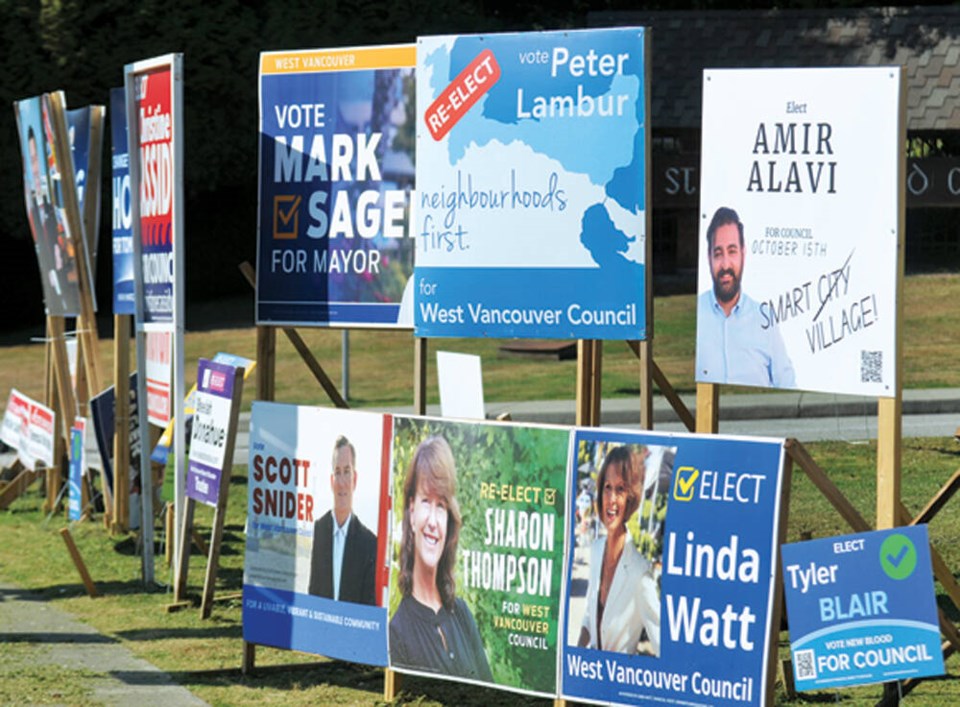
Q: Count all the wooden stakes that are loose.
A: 1